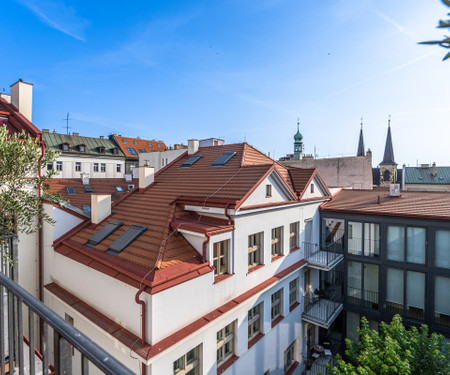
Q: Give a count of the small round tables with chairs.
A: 1